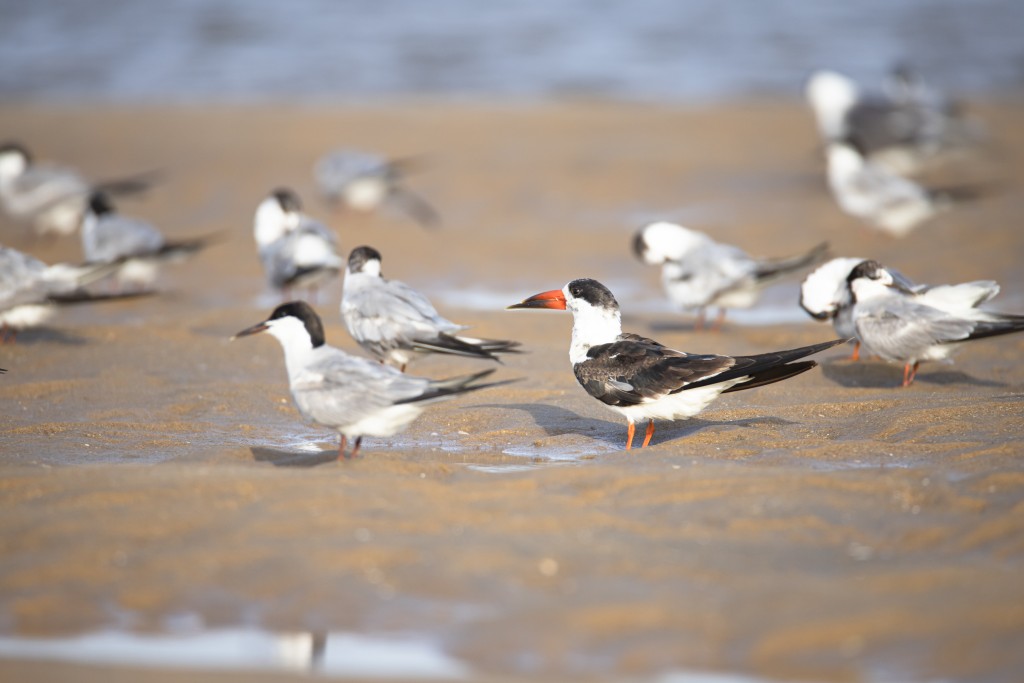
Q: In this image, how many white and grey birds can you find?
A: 13